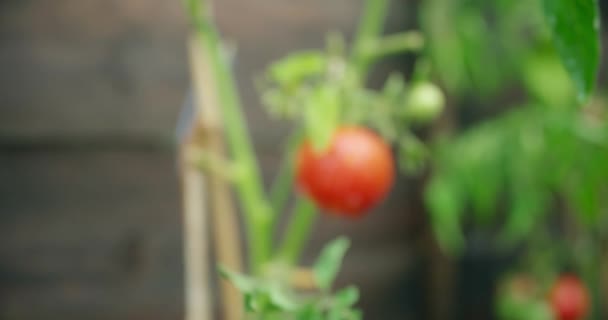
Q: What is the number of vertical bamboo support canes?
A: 2